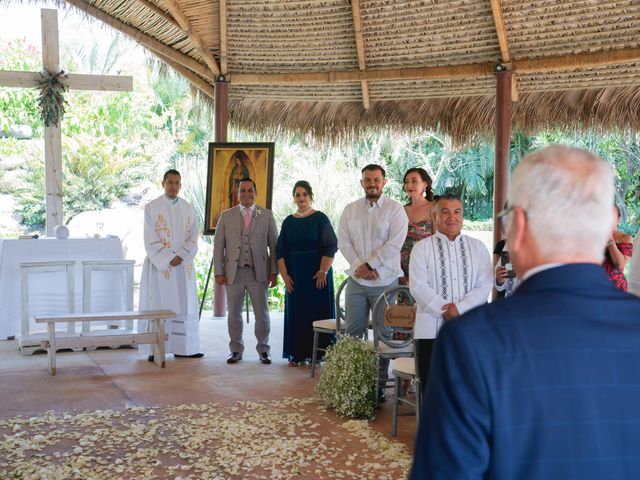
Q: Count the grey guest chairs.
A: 3